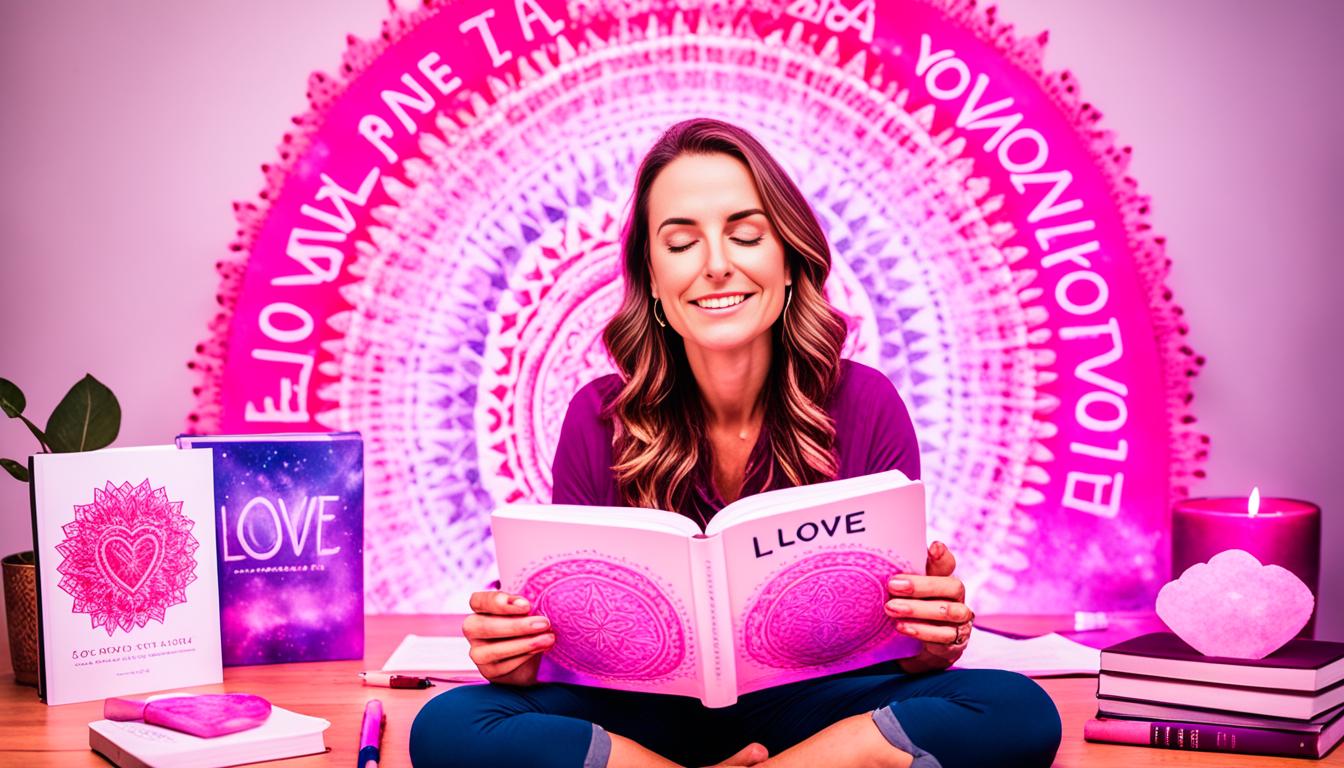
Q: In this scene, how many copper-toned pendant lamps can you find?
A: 0